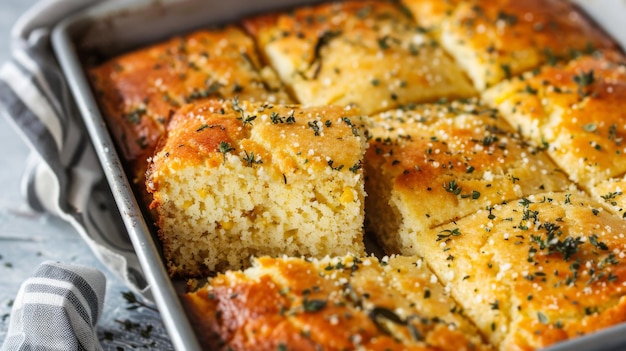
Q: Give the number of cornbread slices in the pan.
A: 9